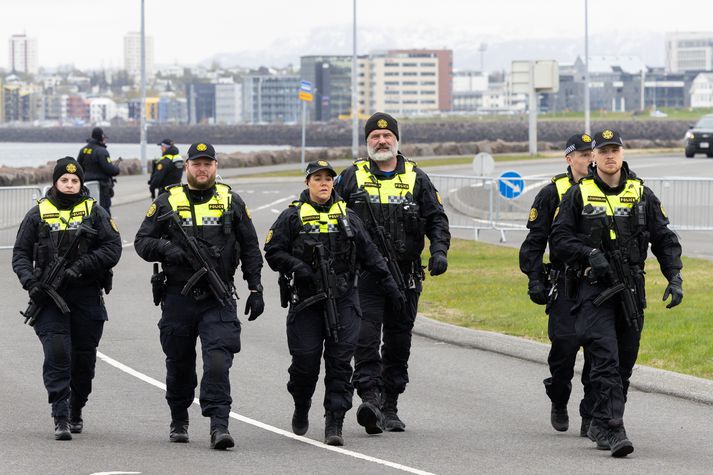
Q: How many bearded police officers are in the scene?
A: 3